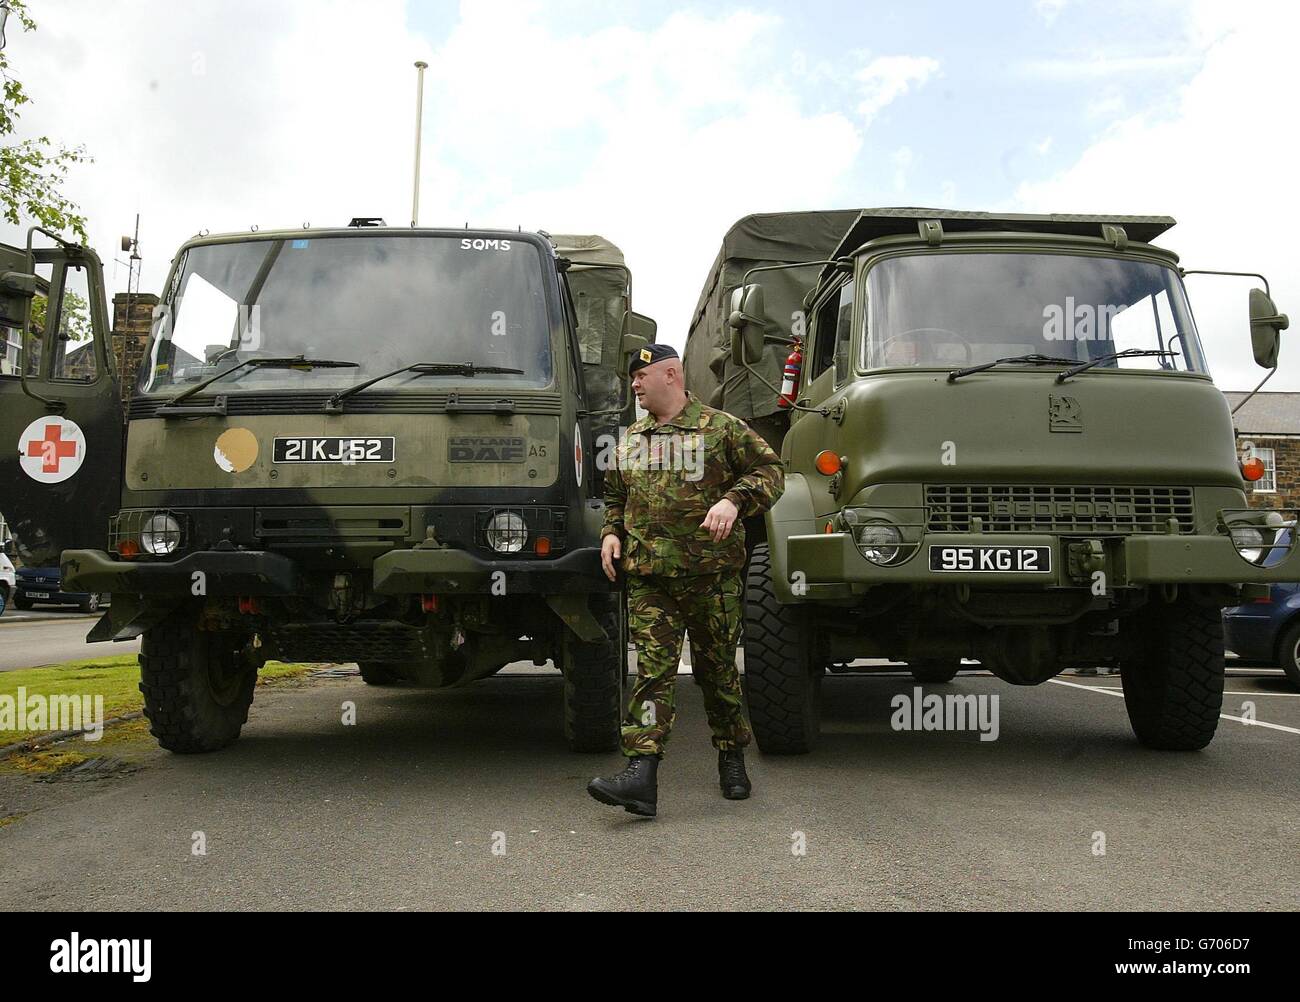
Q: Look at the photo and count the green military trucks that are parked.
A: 2